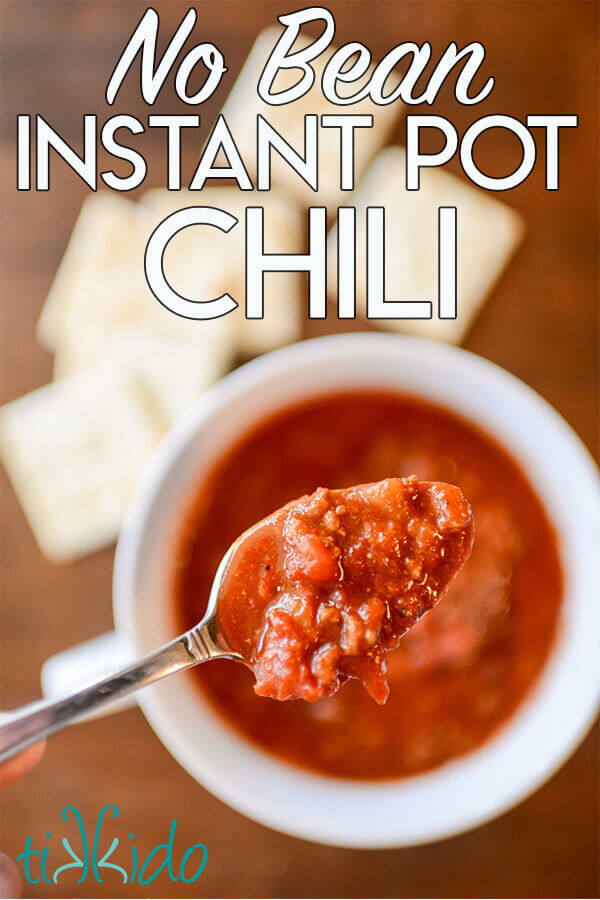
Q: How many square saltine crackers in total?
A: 6